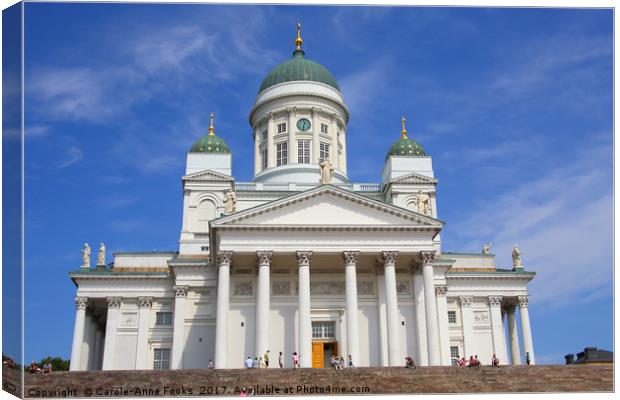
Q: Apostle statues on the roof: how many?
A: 7